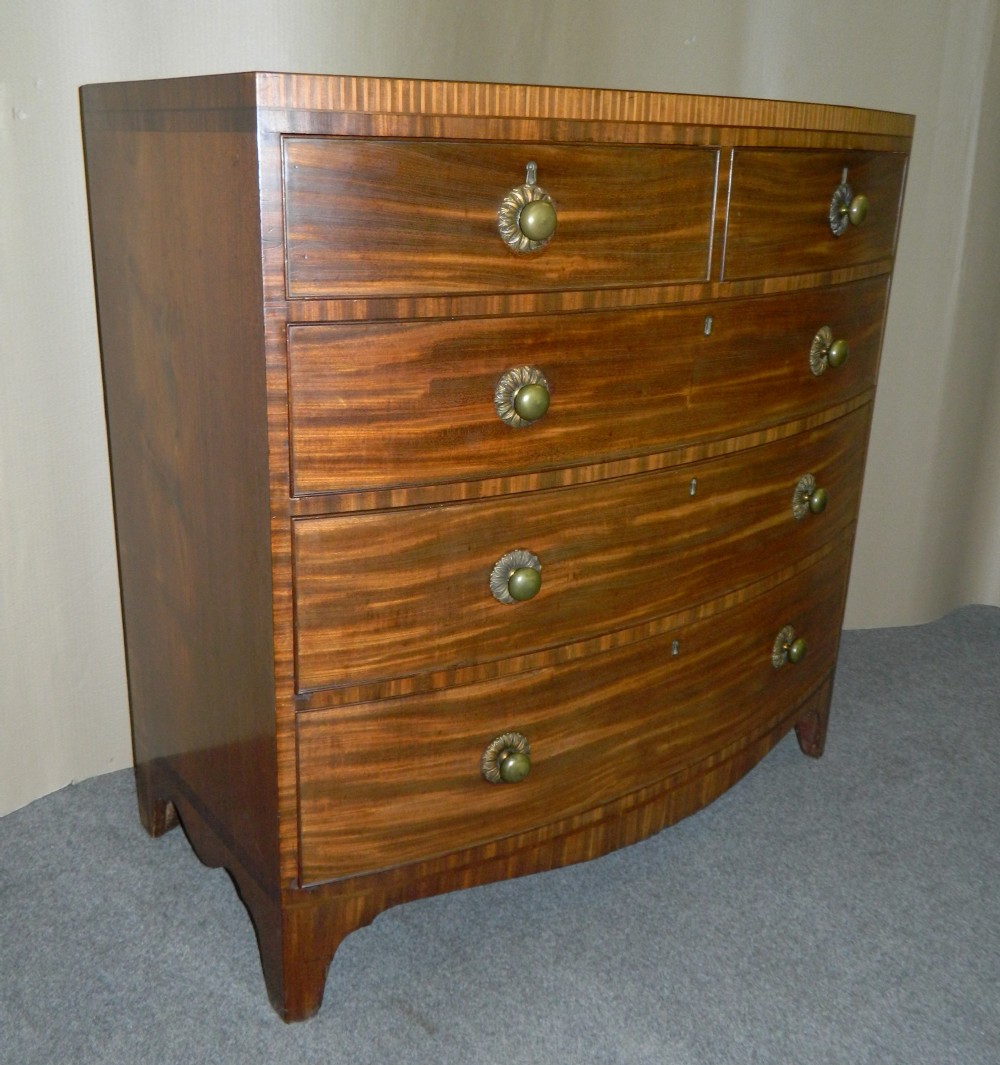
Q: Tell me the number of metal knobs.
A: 8